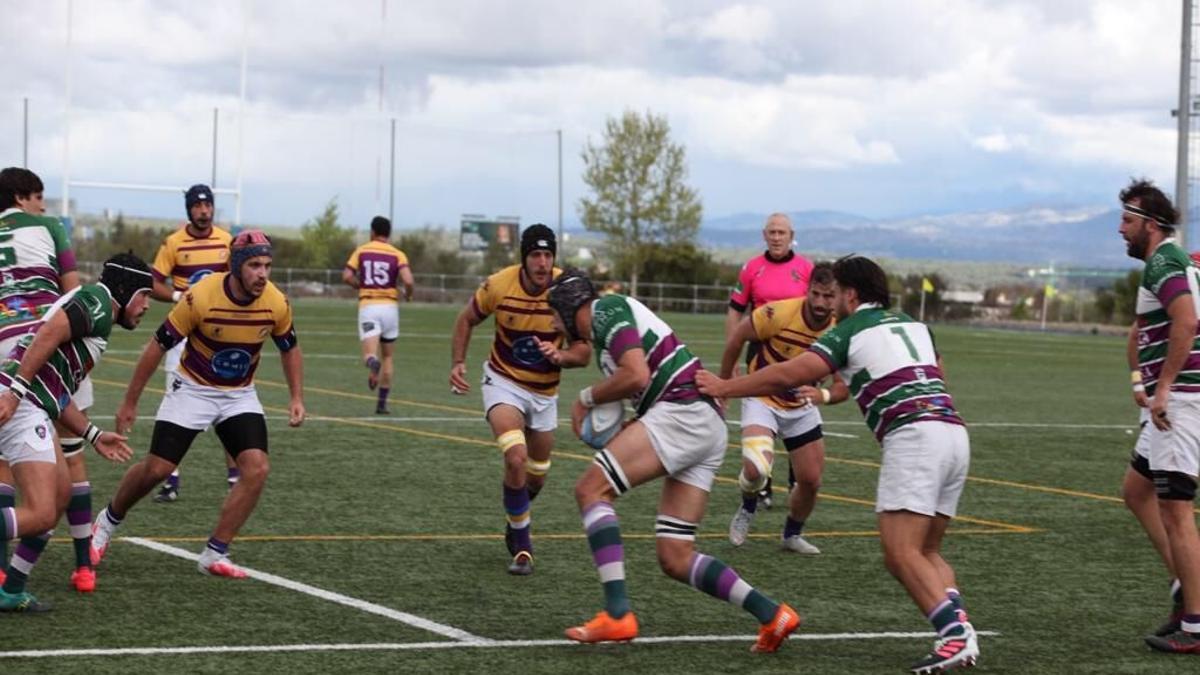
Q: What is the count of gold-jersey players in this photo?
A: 5